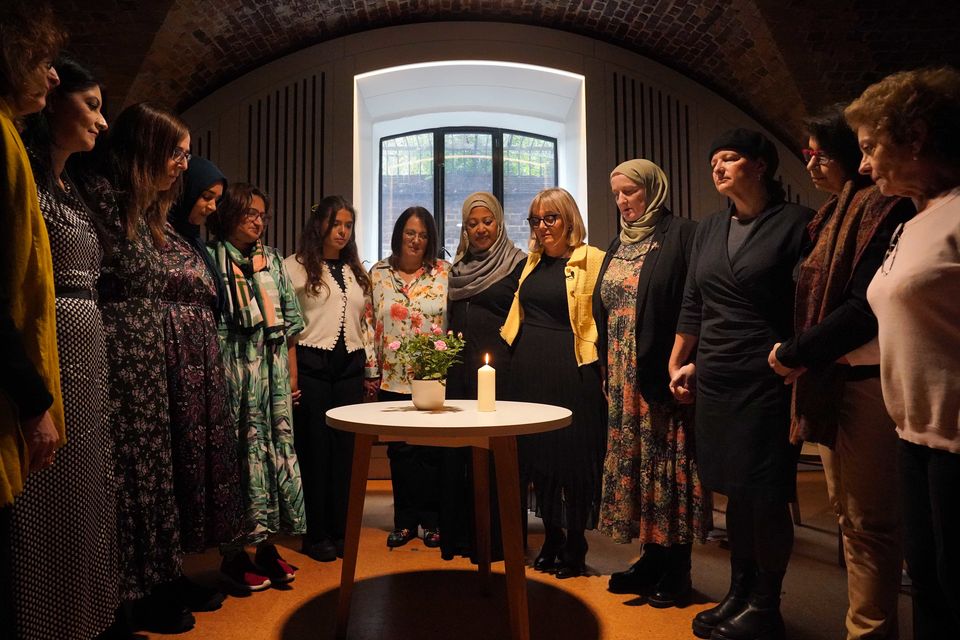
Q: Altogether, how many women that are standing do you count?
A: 13